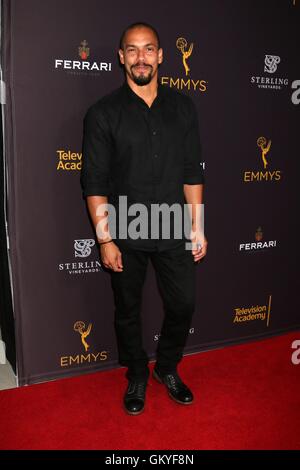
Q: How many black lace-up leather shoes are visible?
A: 2